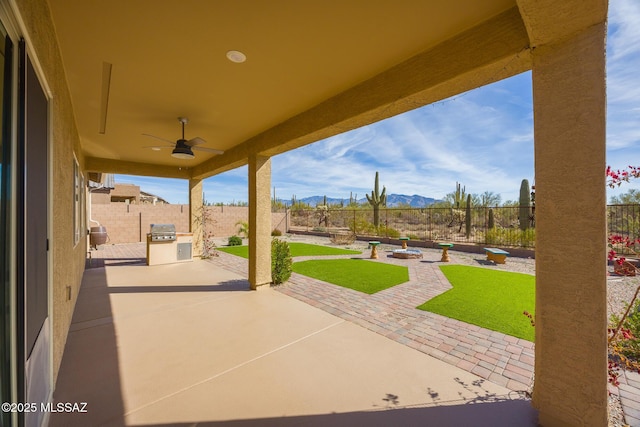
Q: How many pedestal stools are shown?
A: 3